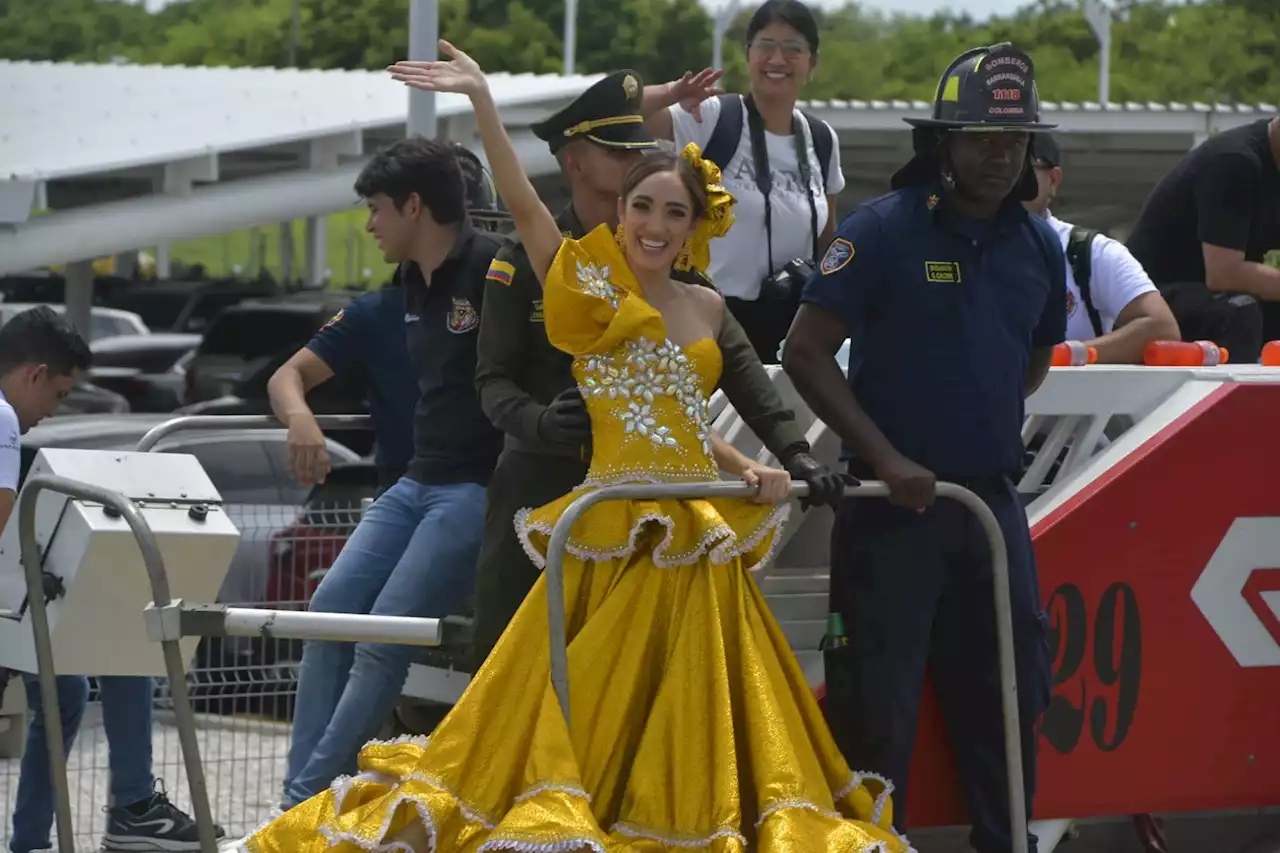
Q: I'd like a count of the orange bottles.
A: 3